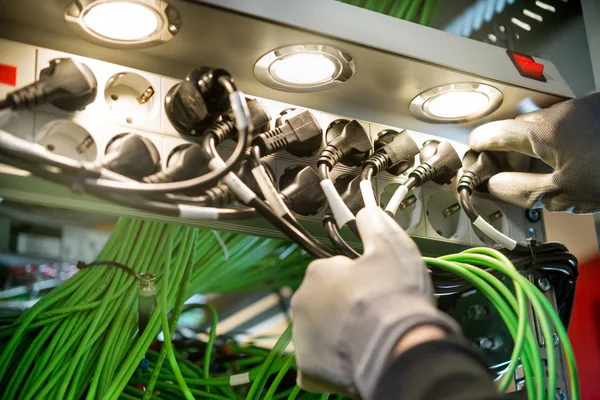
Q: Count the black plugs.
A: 13